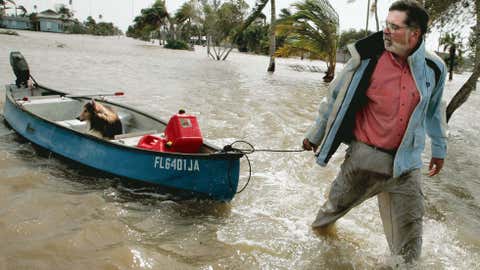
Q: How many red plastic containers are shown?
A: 2